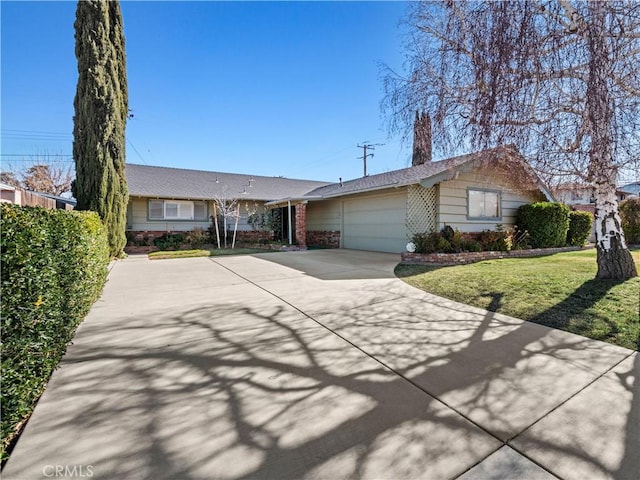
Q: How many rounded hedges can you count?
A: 2